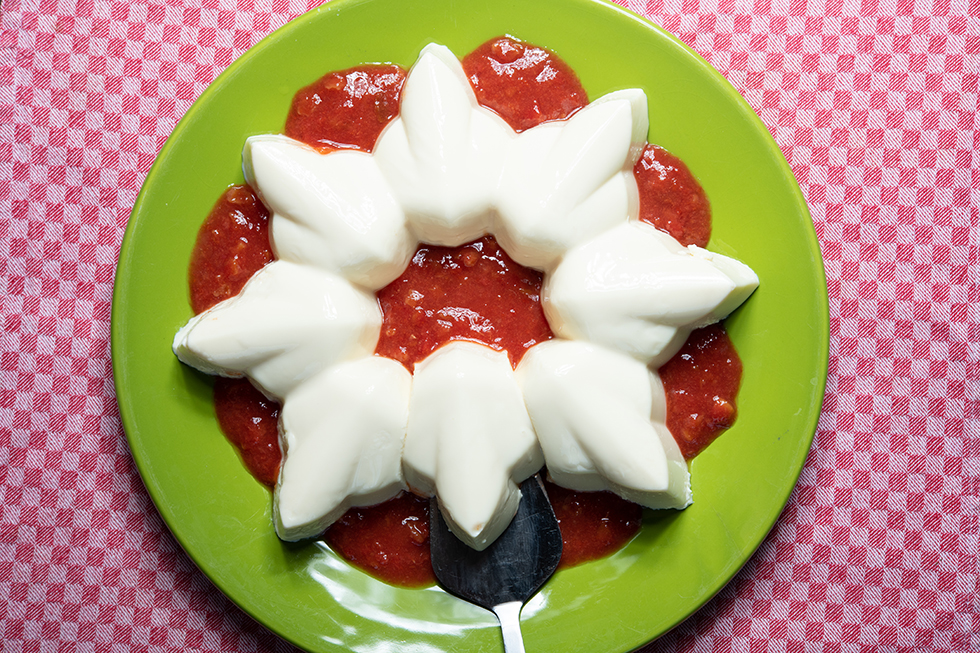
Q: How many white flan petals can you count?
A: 8